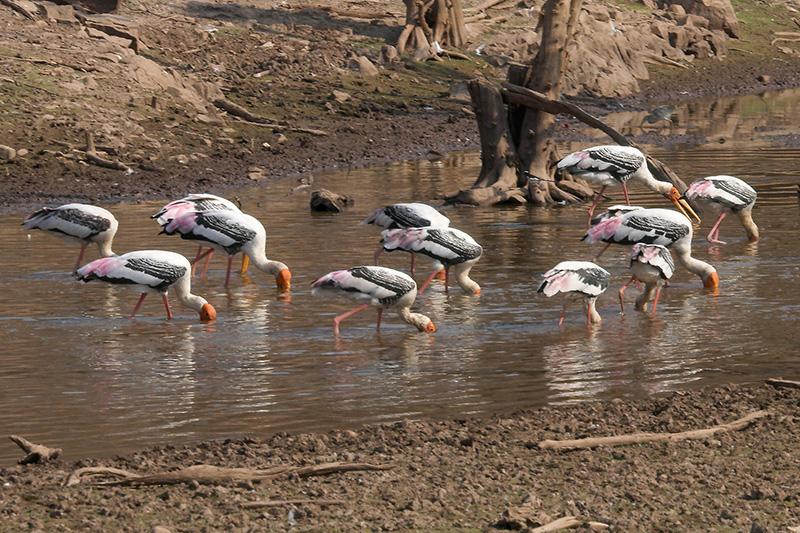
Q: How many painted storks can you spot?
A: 13